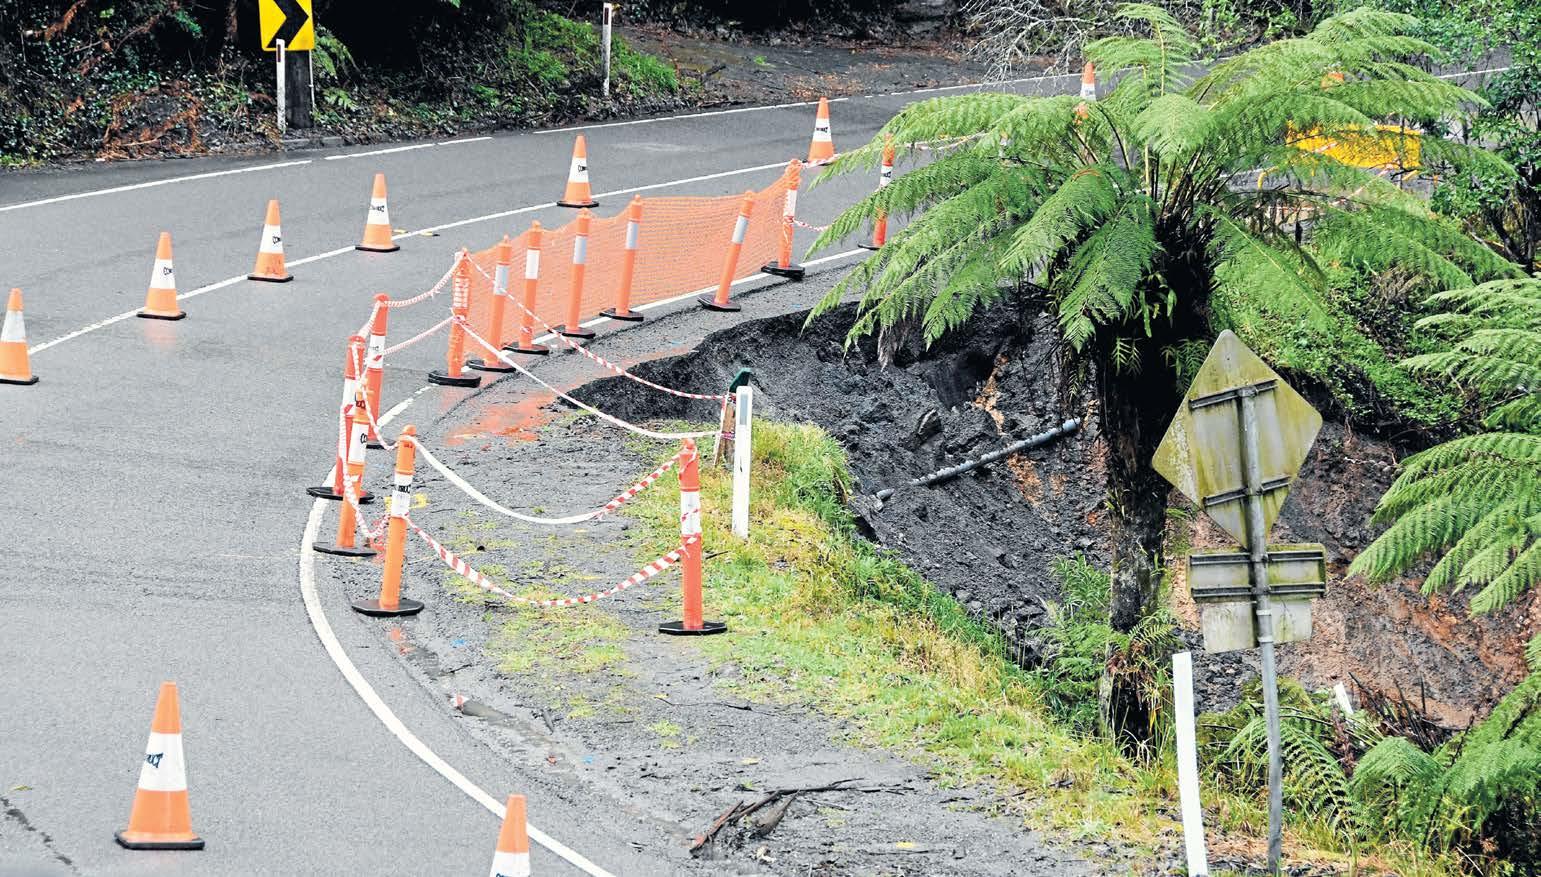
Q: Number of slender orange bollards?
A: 13